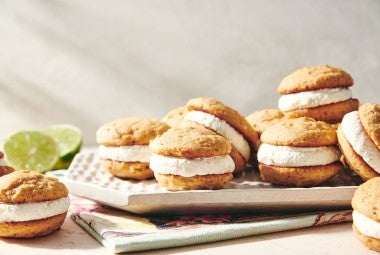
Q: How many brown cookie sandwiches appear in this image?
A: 11